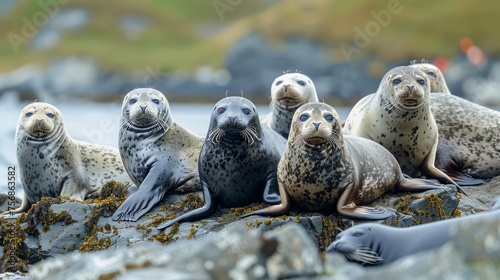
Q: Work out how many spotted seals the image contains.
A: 7